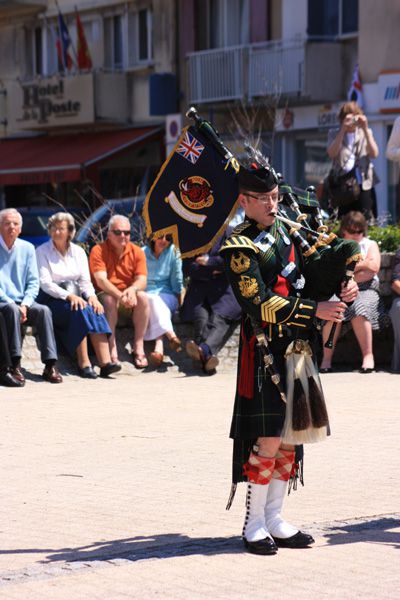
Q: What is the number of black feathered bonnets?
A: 1